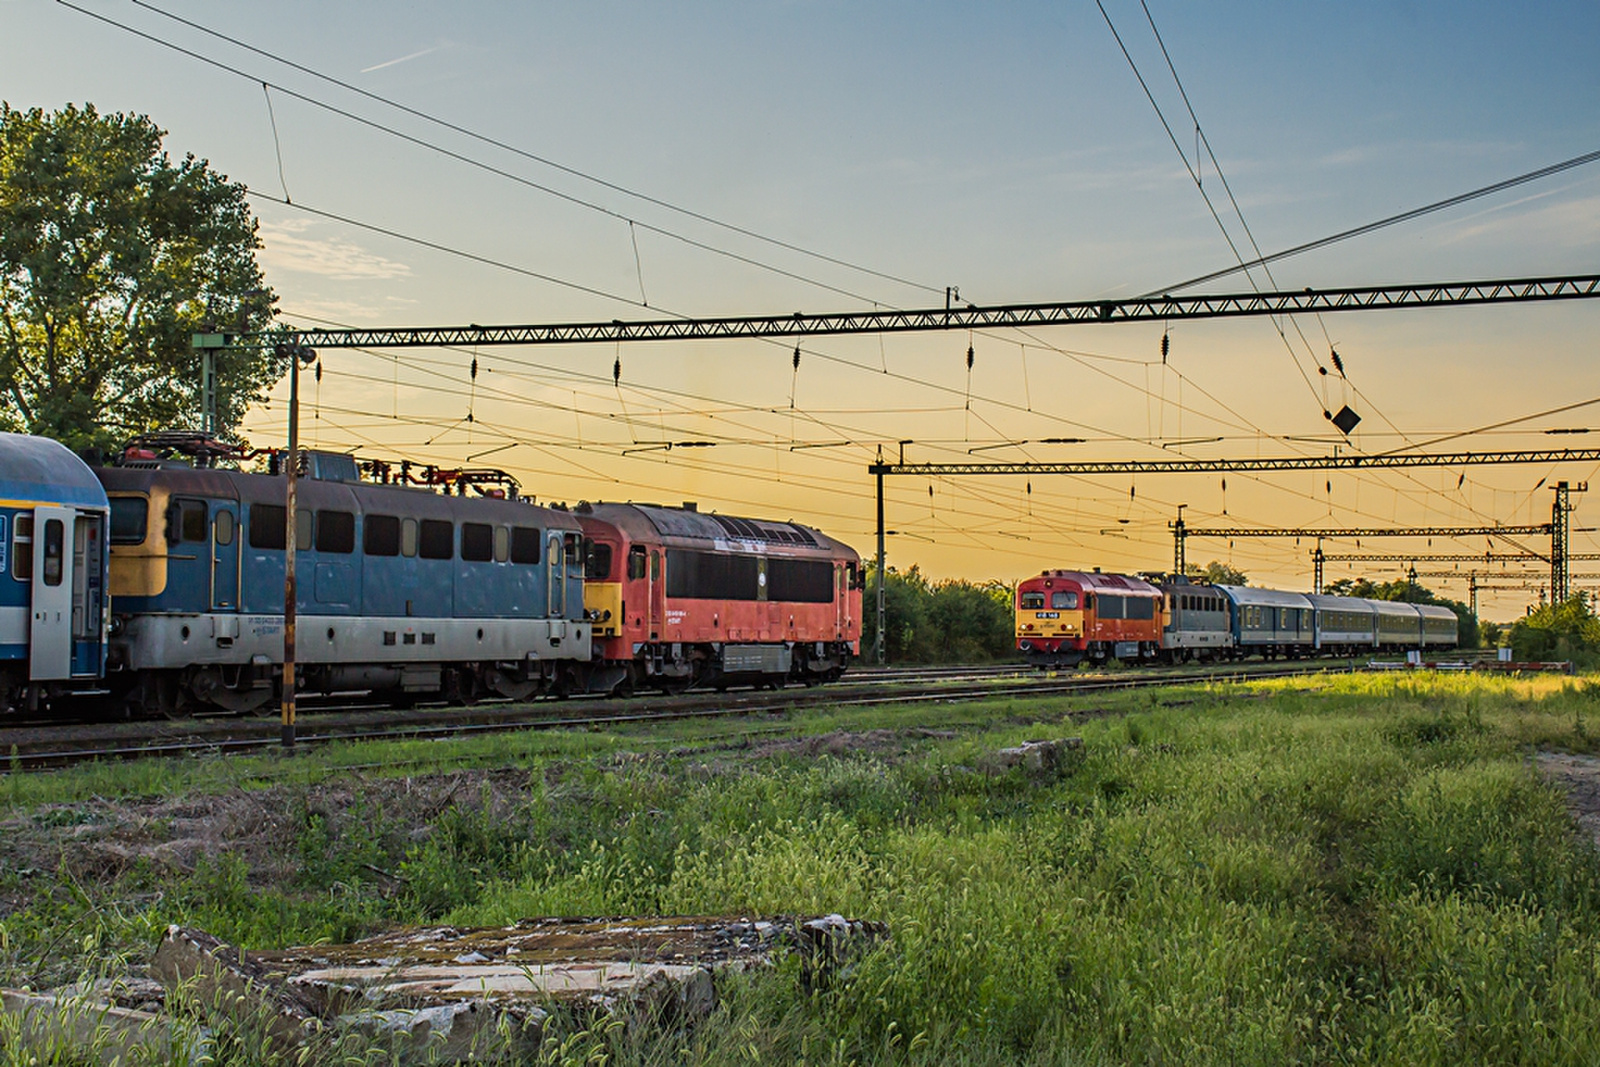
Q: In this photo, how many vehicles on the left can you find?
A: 3